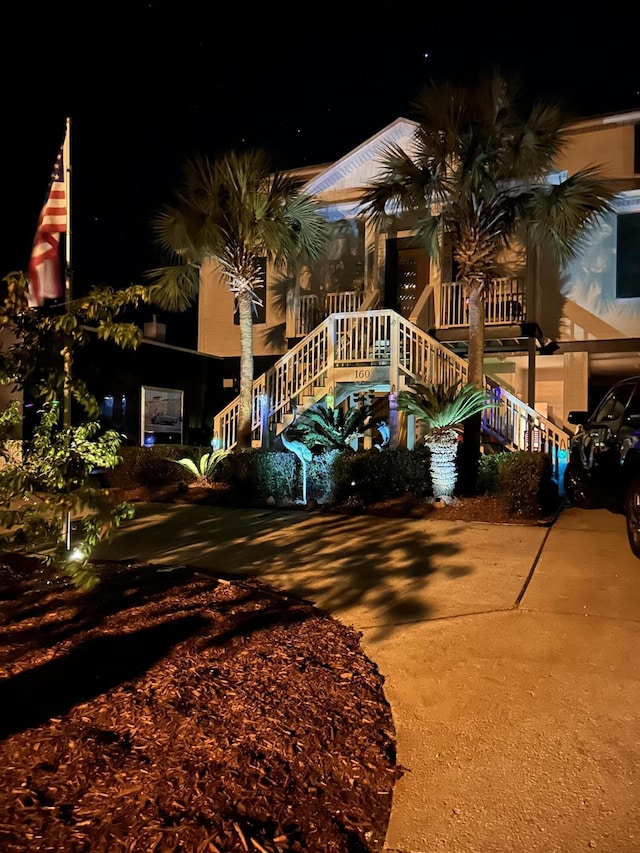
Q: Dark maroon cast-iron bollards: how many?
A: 0